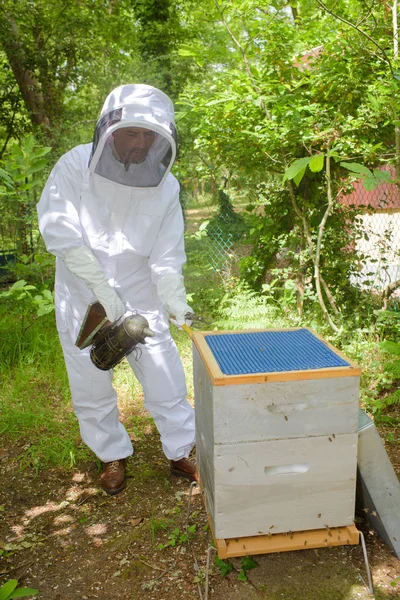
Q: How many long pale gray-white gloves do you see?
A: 2